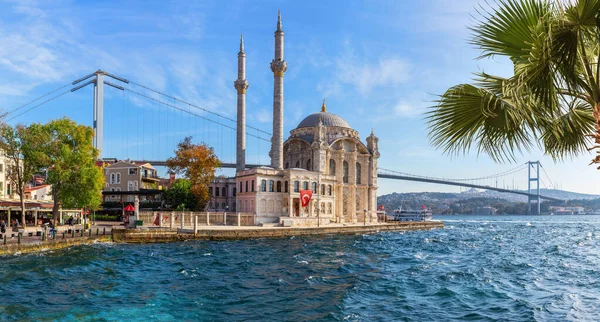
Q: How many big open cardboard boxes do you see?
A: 0